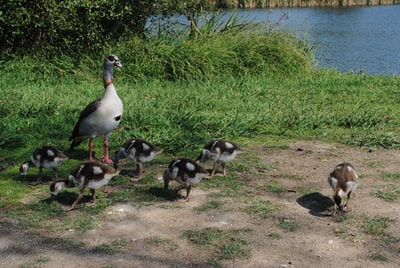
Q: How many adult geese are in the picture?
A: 1